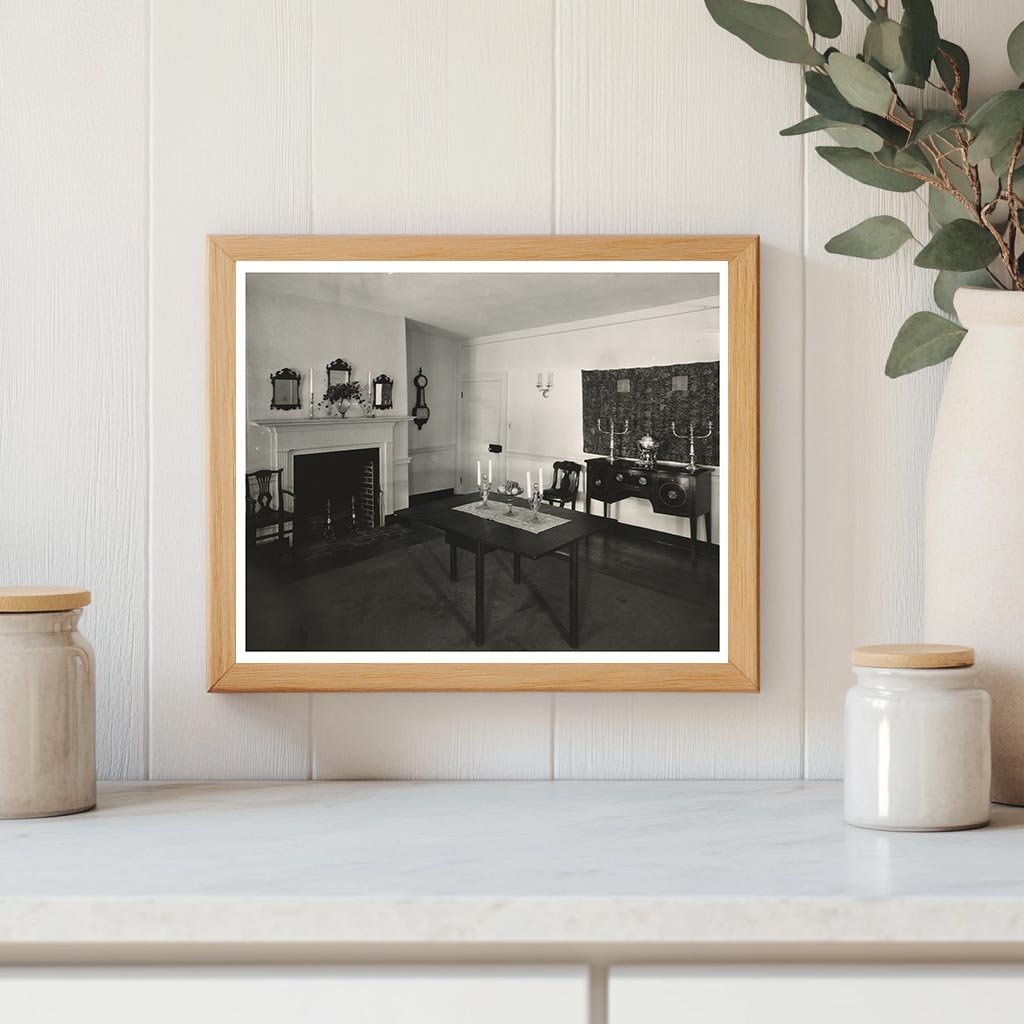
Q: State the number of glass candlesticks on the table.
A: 2